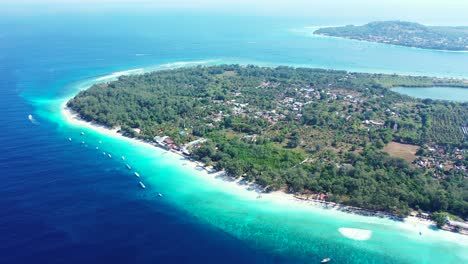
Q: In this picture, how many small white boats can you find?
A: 14